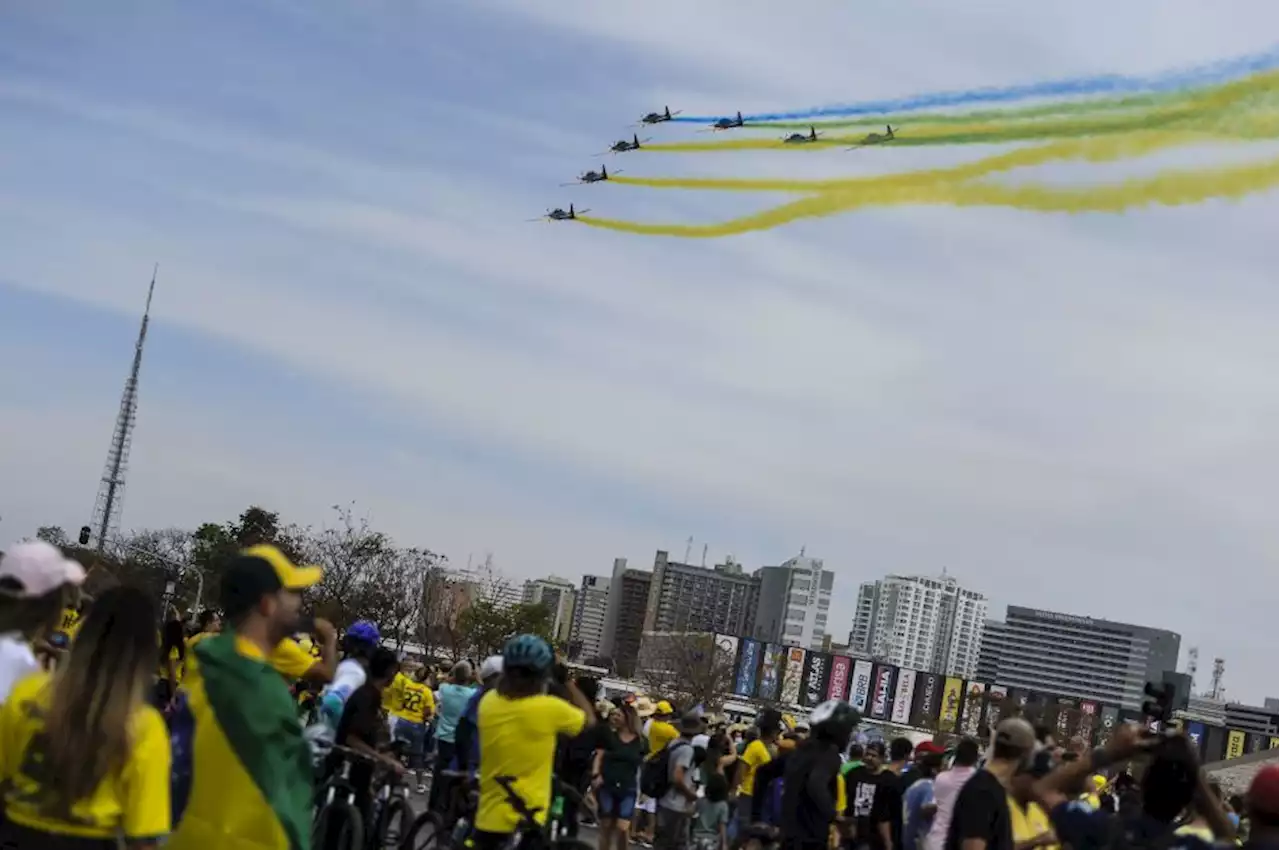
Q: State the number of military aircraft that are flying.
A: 7